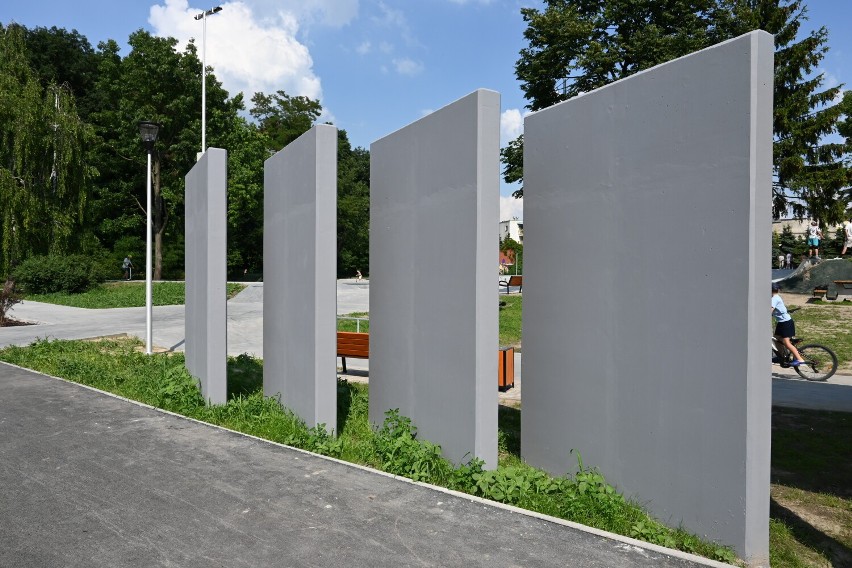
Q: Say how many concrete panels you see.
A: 4